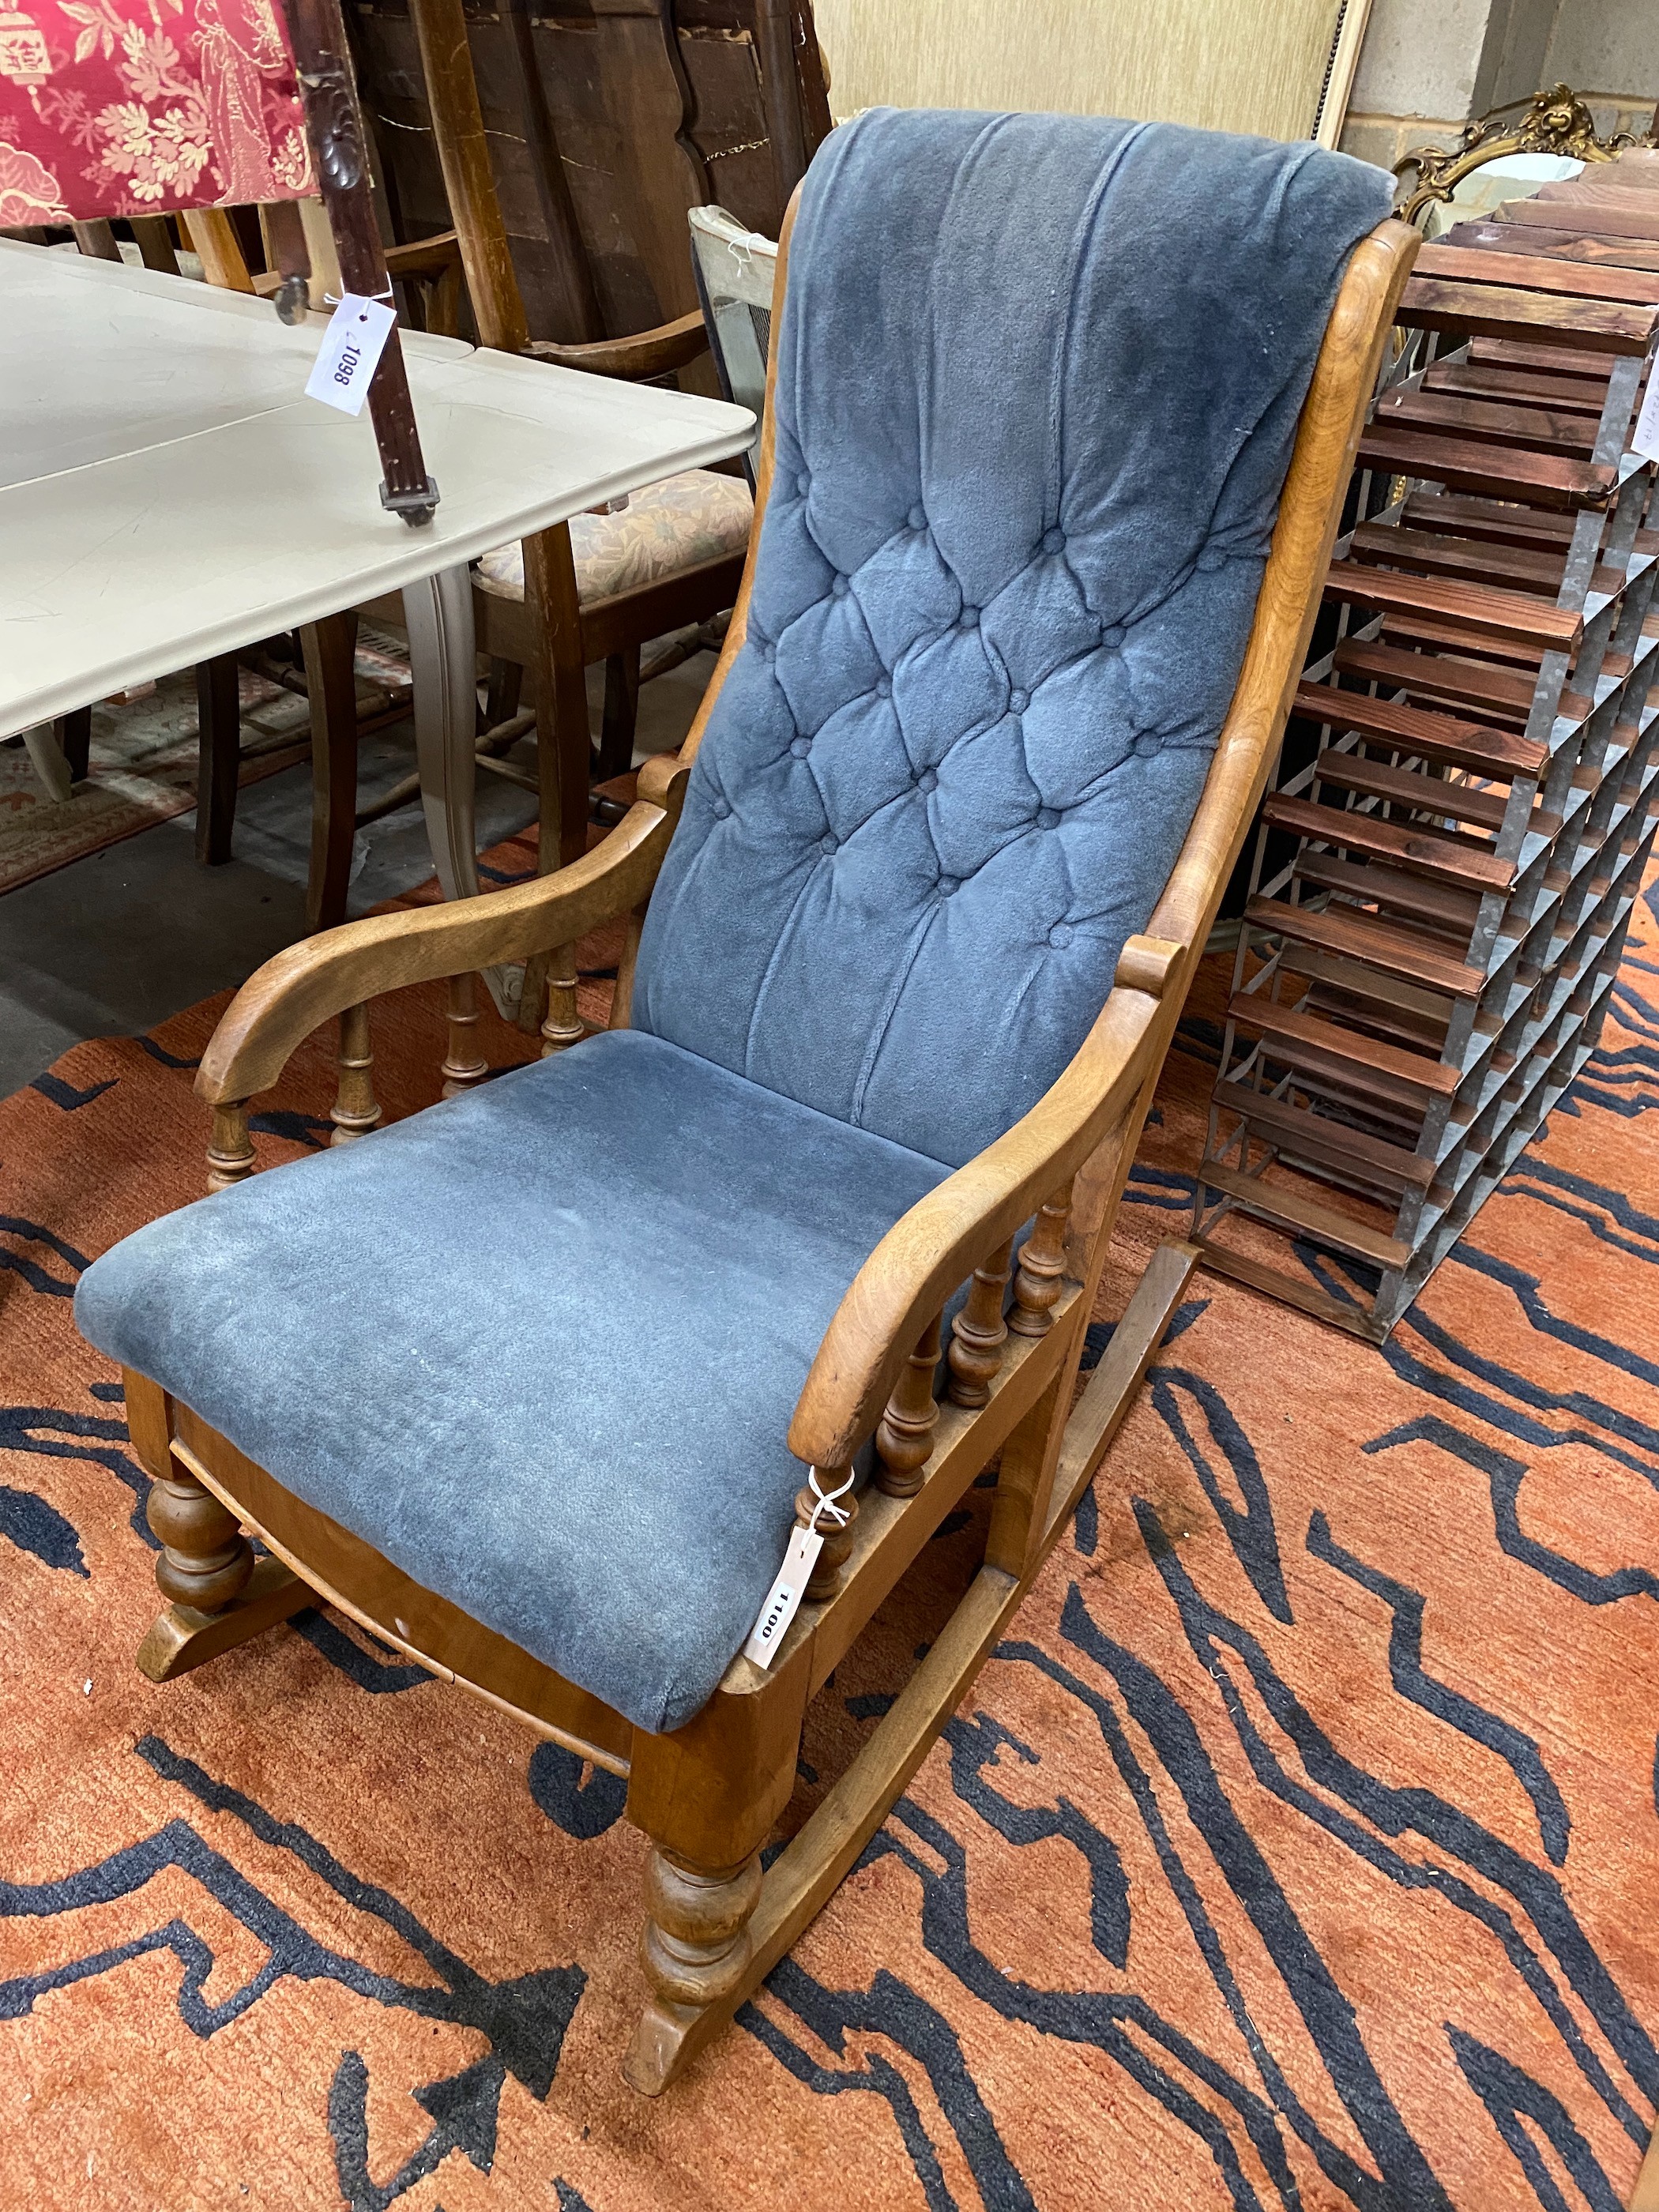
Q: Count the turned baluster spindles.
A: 8